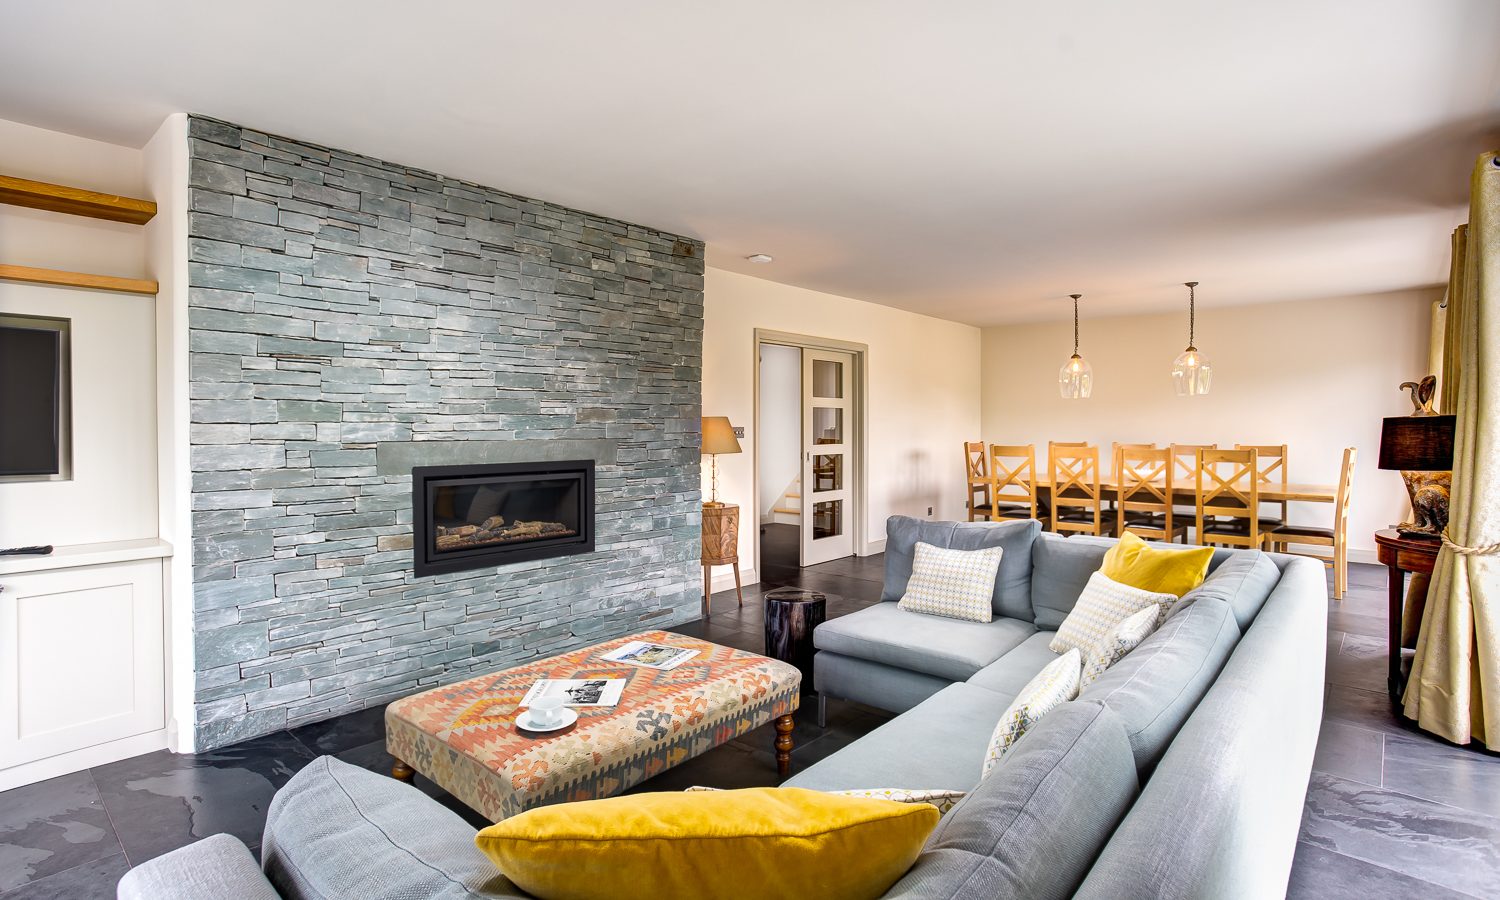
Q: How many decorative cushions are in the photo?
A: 7